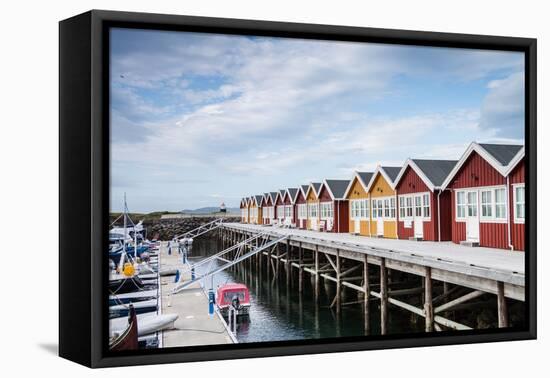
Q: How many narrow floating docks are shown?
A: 1